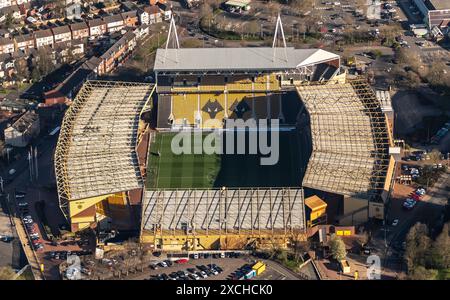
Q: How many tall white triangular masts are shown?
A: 2